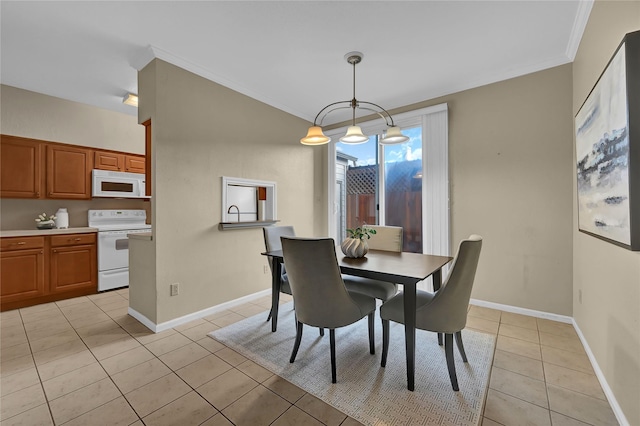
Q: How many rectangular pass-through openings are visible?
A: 1